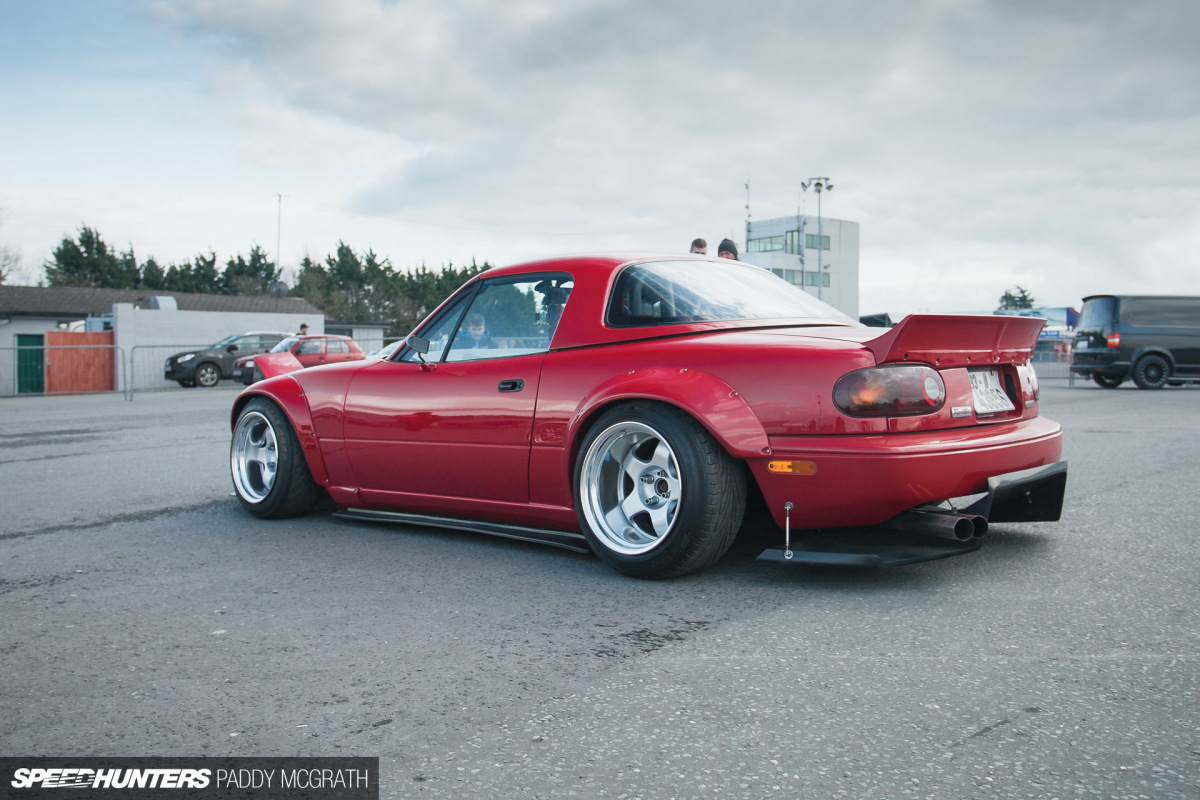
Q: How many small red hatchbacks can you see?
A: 1